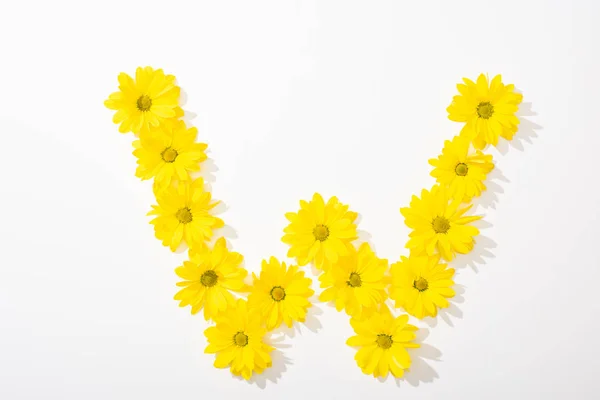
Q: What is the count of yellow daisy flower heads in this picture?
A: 13